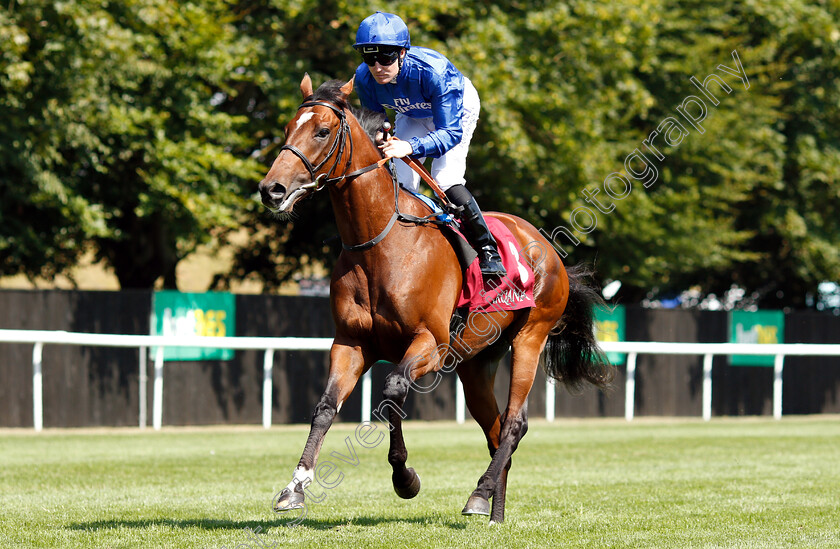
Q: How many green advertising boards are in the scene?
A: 3